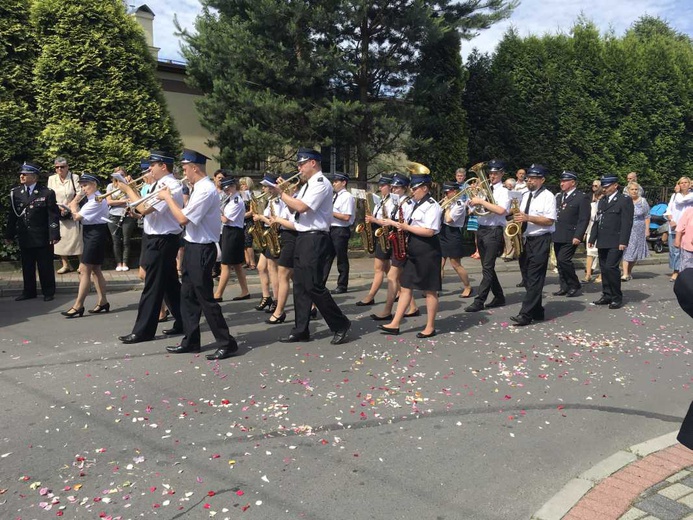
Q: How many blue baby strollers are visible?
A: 1